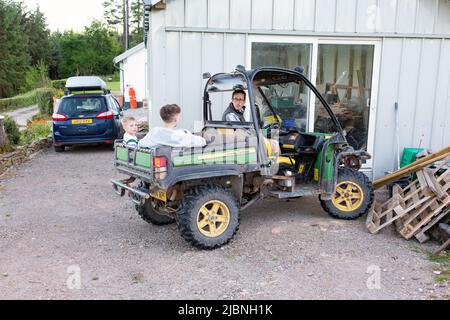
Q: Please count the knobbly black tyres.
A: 3